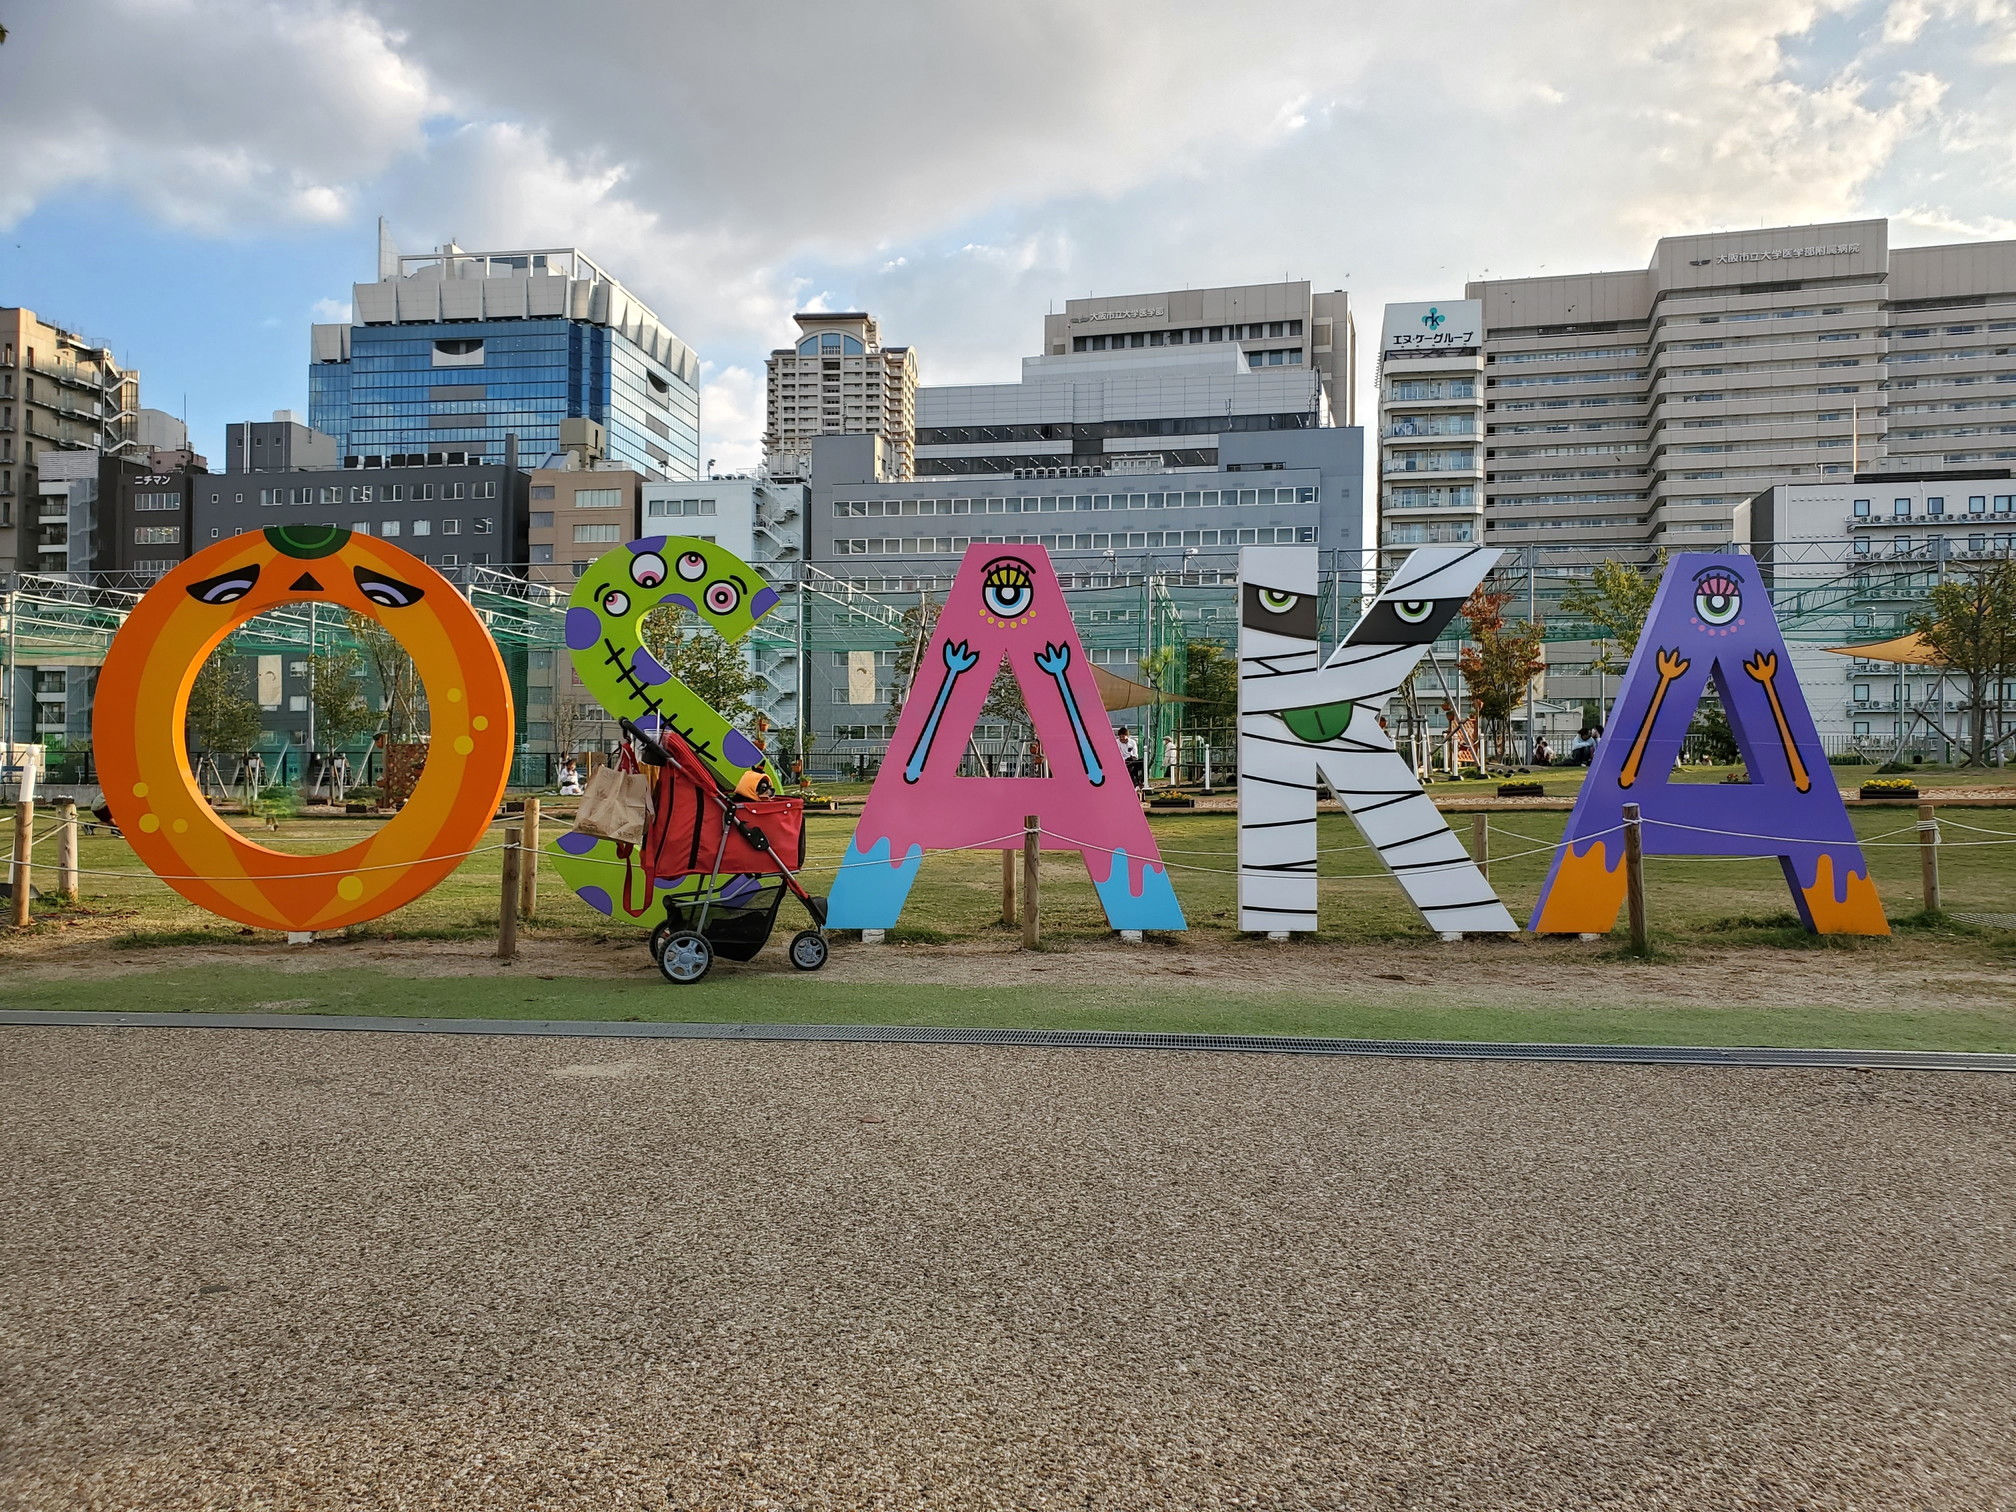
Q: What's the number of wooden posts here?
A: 9